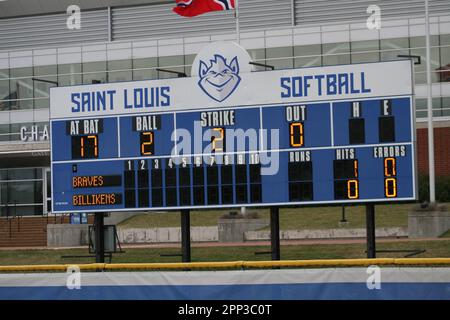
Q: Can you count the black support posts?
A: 4